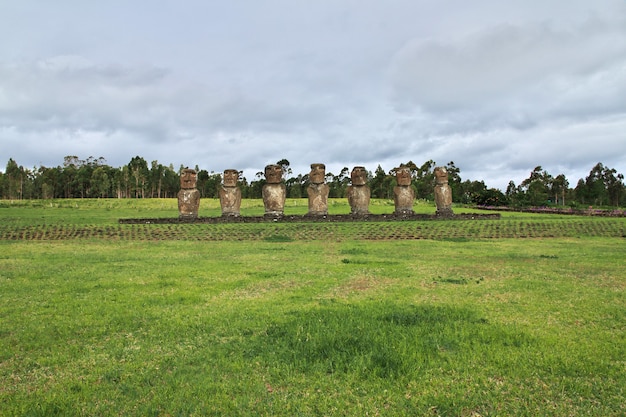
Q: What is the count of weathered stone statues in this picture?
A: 7